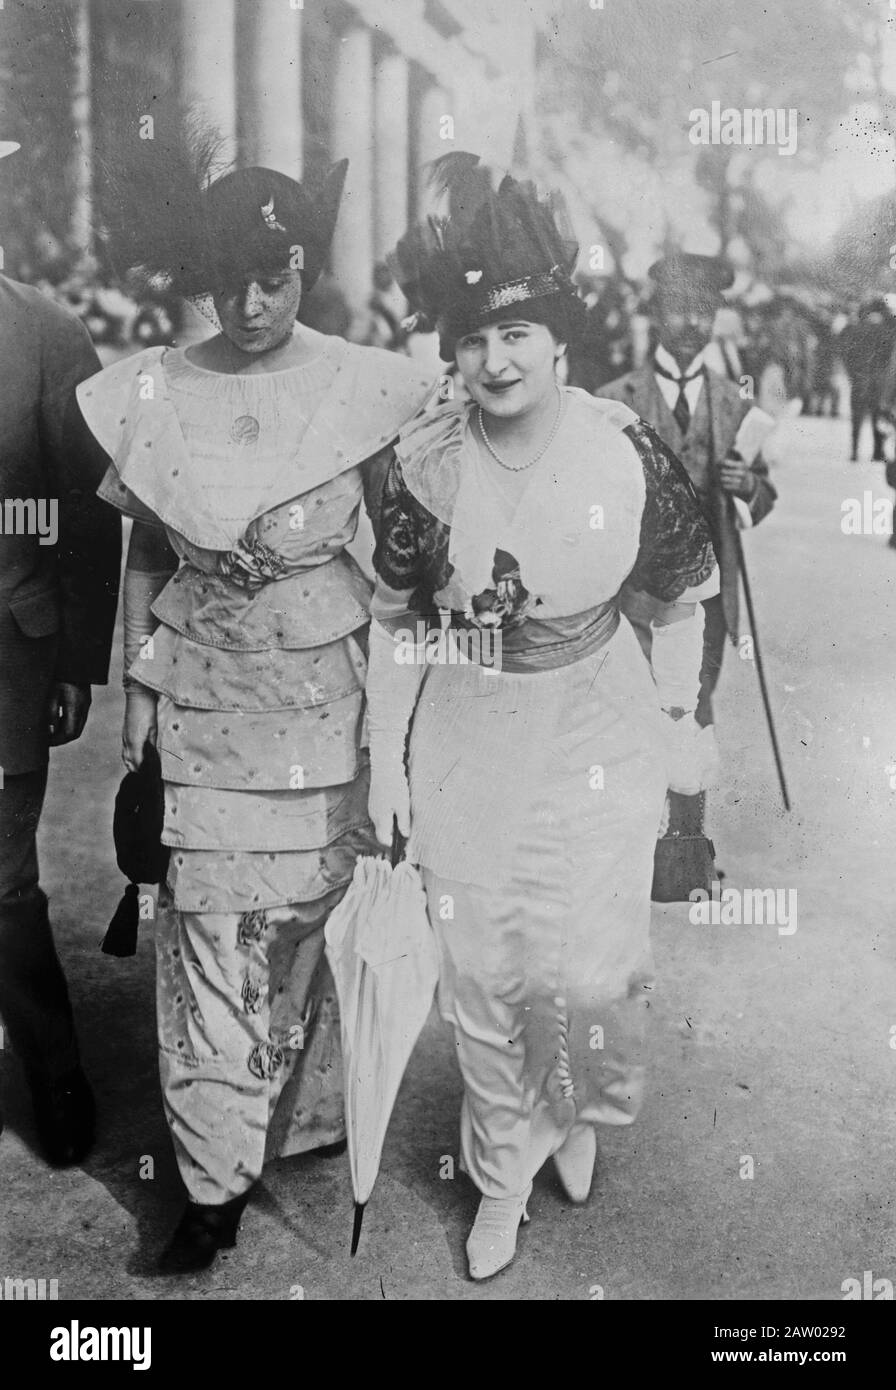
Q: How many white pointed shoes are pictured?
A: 2